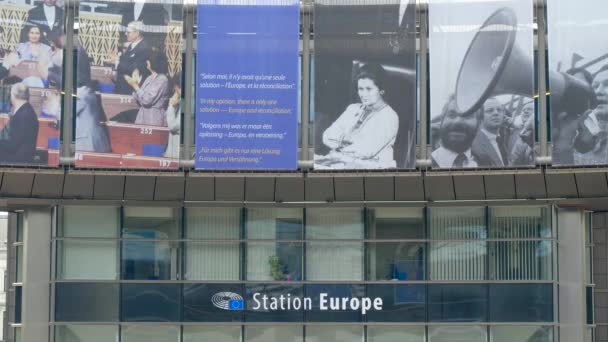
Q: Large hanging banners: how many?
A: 6